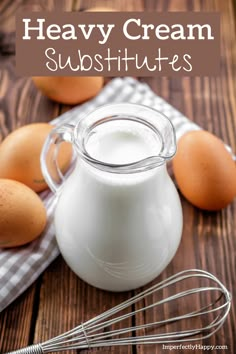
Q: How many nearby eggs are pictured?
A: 4